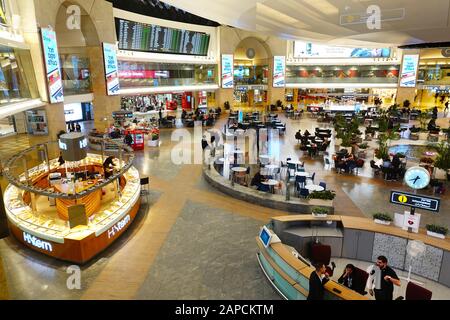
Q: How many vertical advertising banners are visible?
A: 5